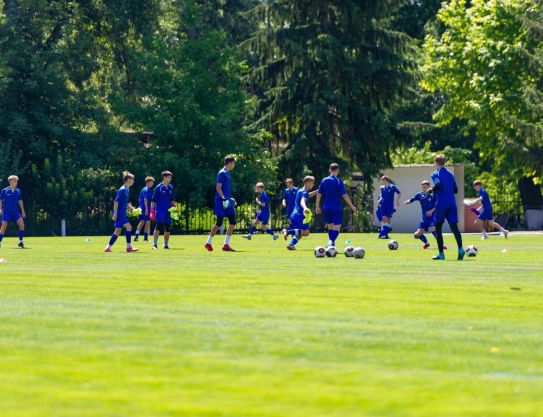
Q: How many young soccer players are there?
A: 13